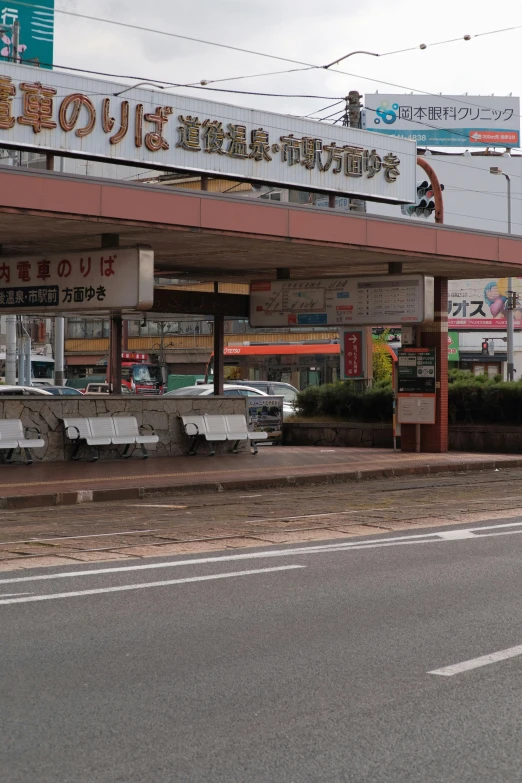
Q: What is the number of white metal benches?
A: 3